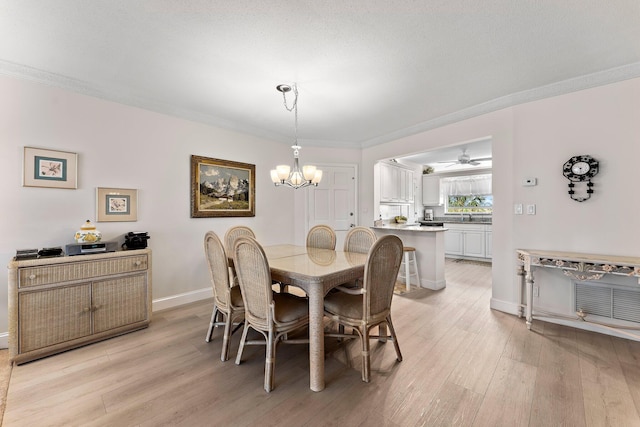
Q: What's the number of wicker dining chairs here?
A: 6